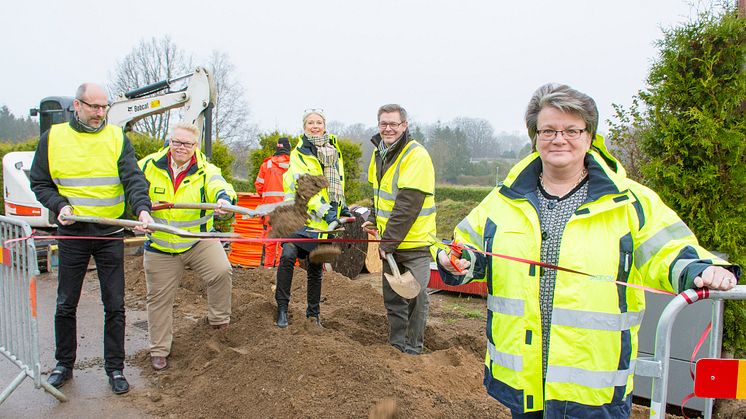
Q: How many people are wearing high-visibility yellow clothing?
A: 5